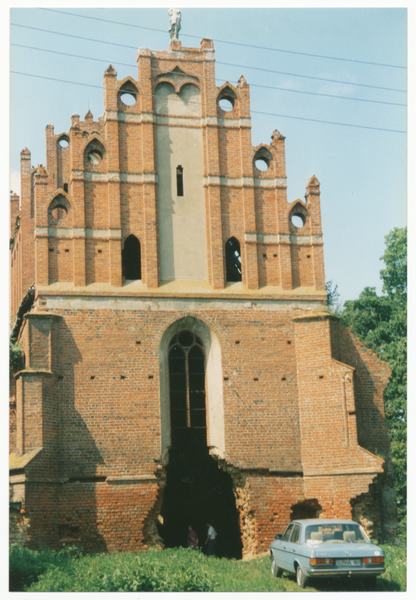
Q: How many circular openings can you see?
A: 7